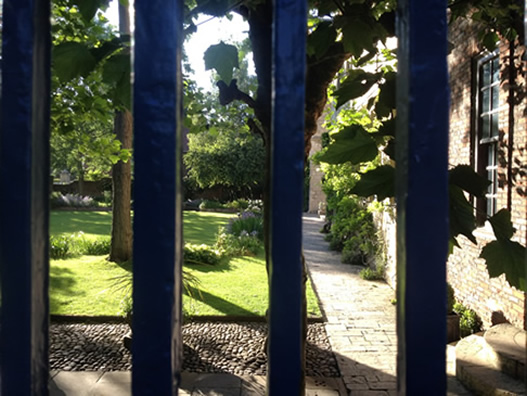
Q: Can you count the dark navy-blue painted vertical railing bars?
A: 4